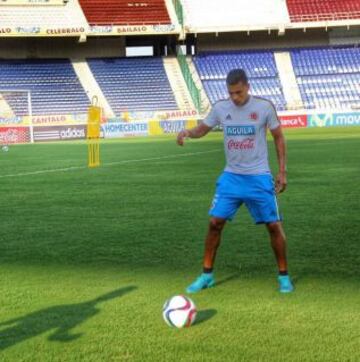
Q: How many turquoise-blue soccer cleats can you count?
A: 2